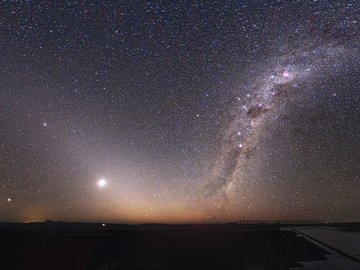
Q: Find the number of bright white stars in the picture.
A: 1